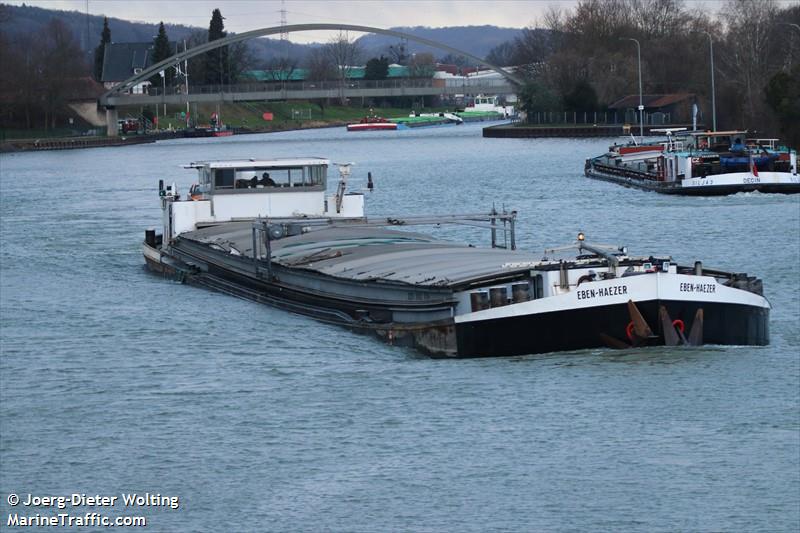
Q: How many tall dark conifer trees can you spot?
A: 3